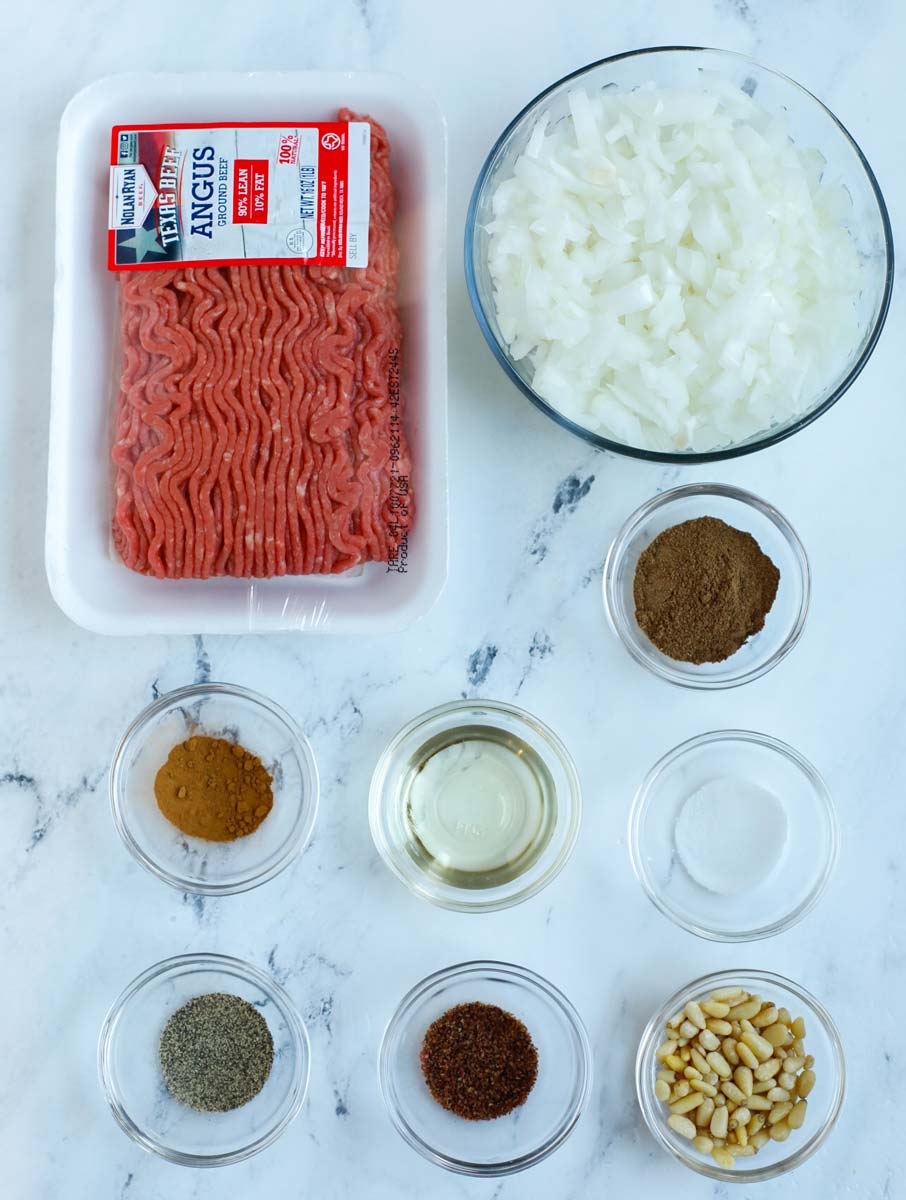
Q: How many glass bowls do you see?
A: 8